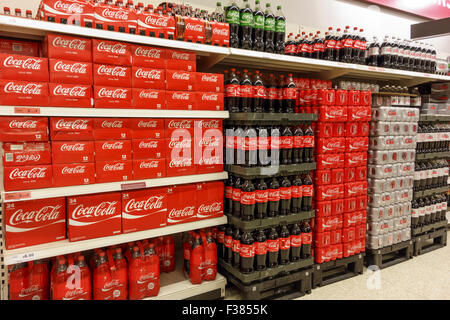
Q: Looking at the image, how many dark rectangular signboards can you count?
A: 1